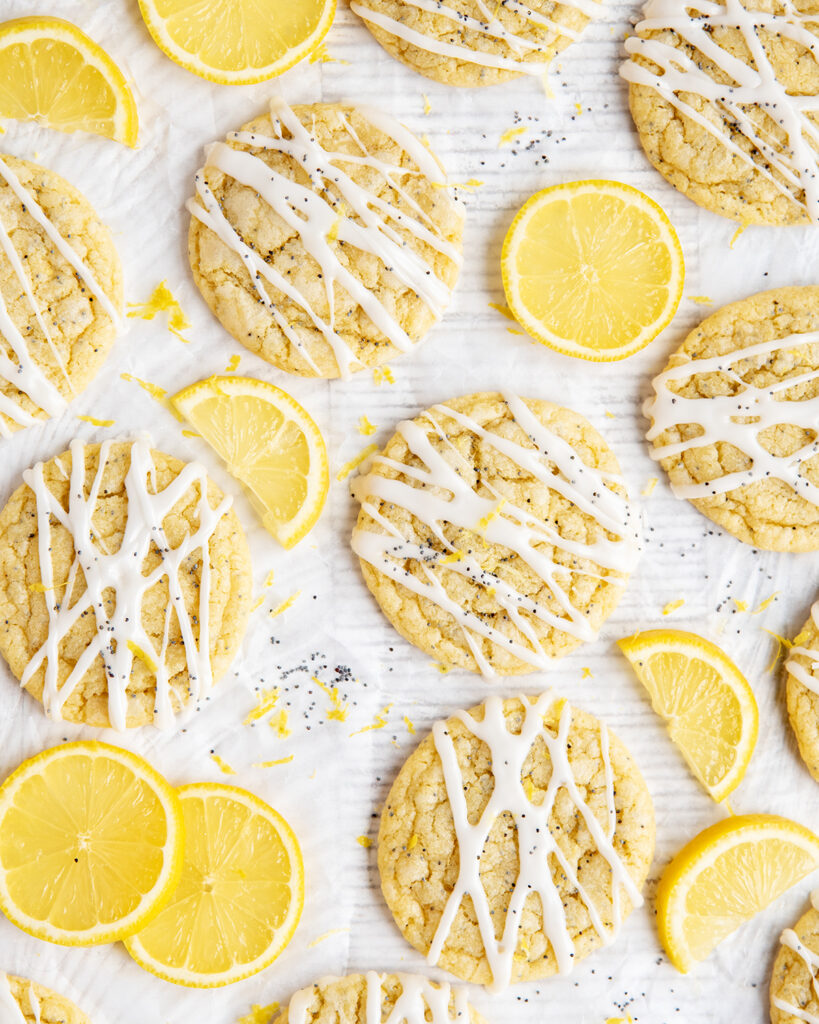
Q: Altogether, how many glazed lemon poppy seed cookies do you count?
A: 12